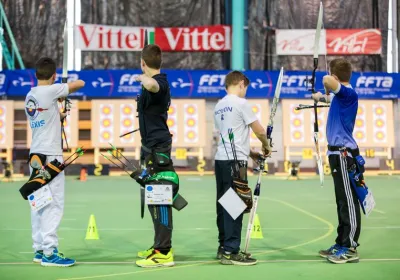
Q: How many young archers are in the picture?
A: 4